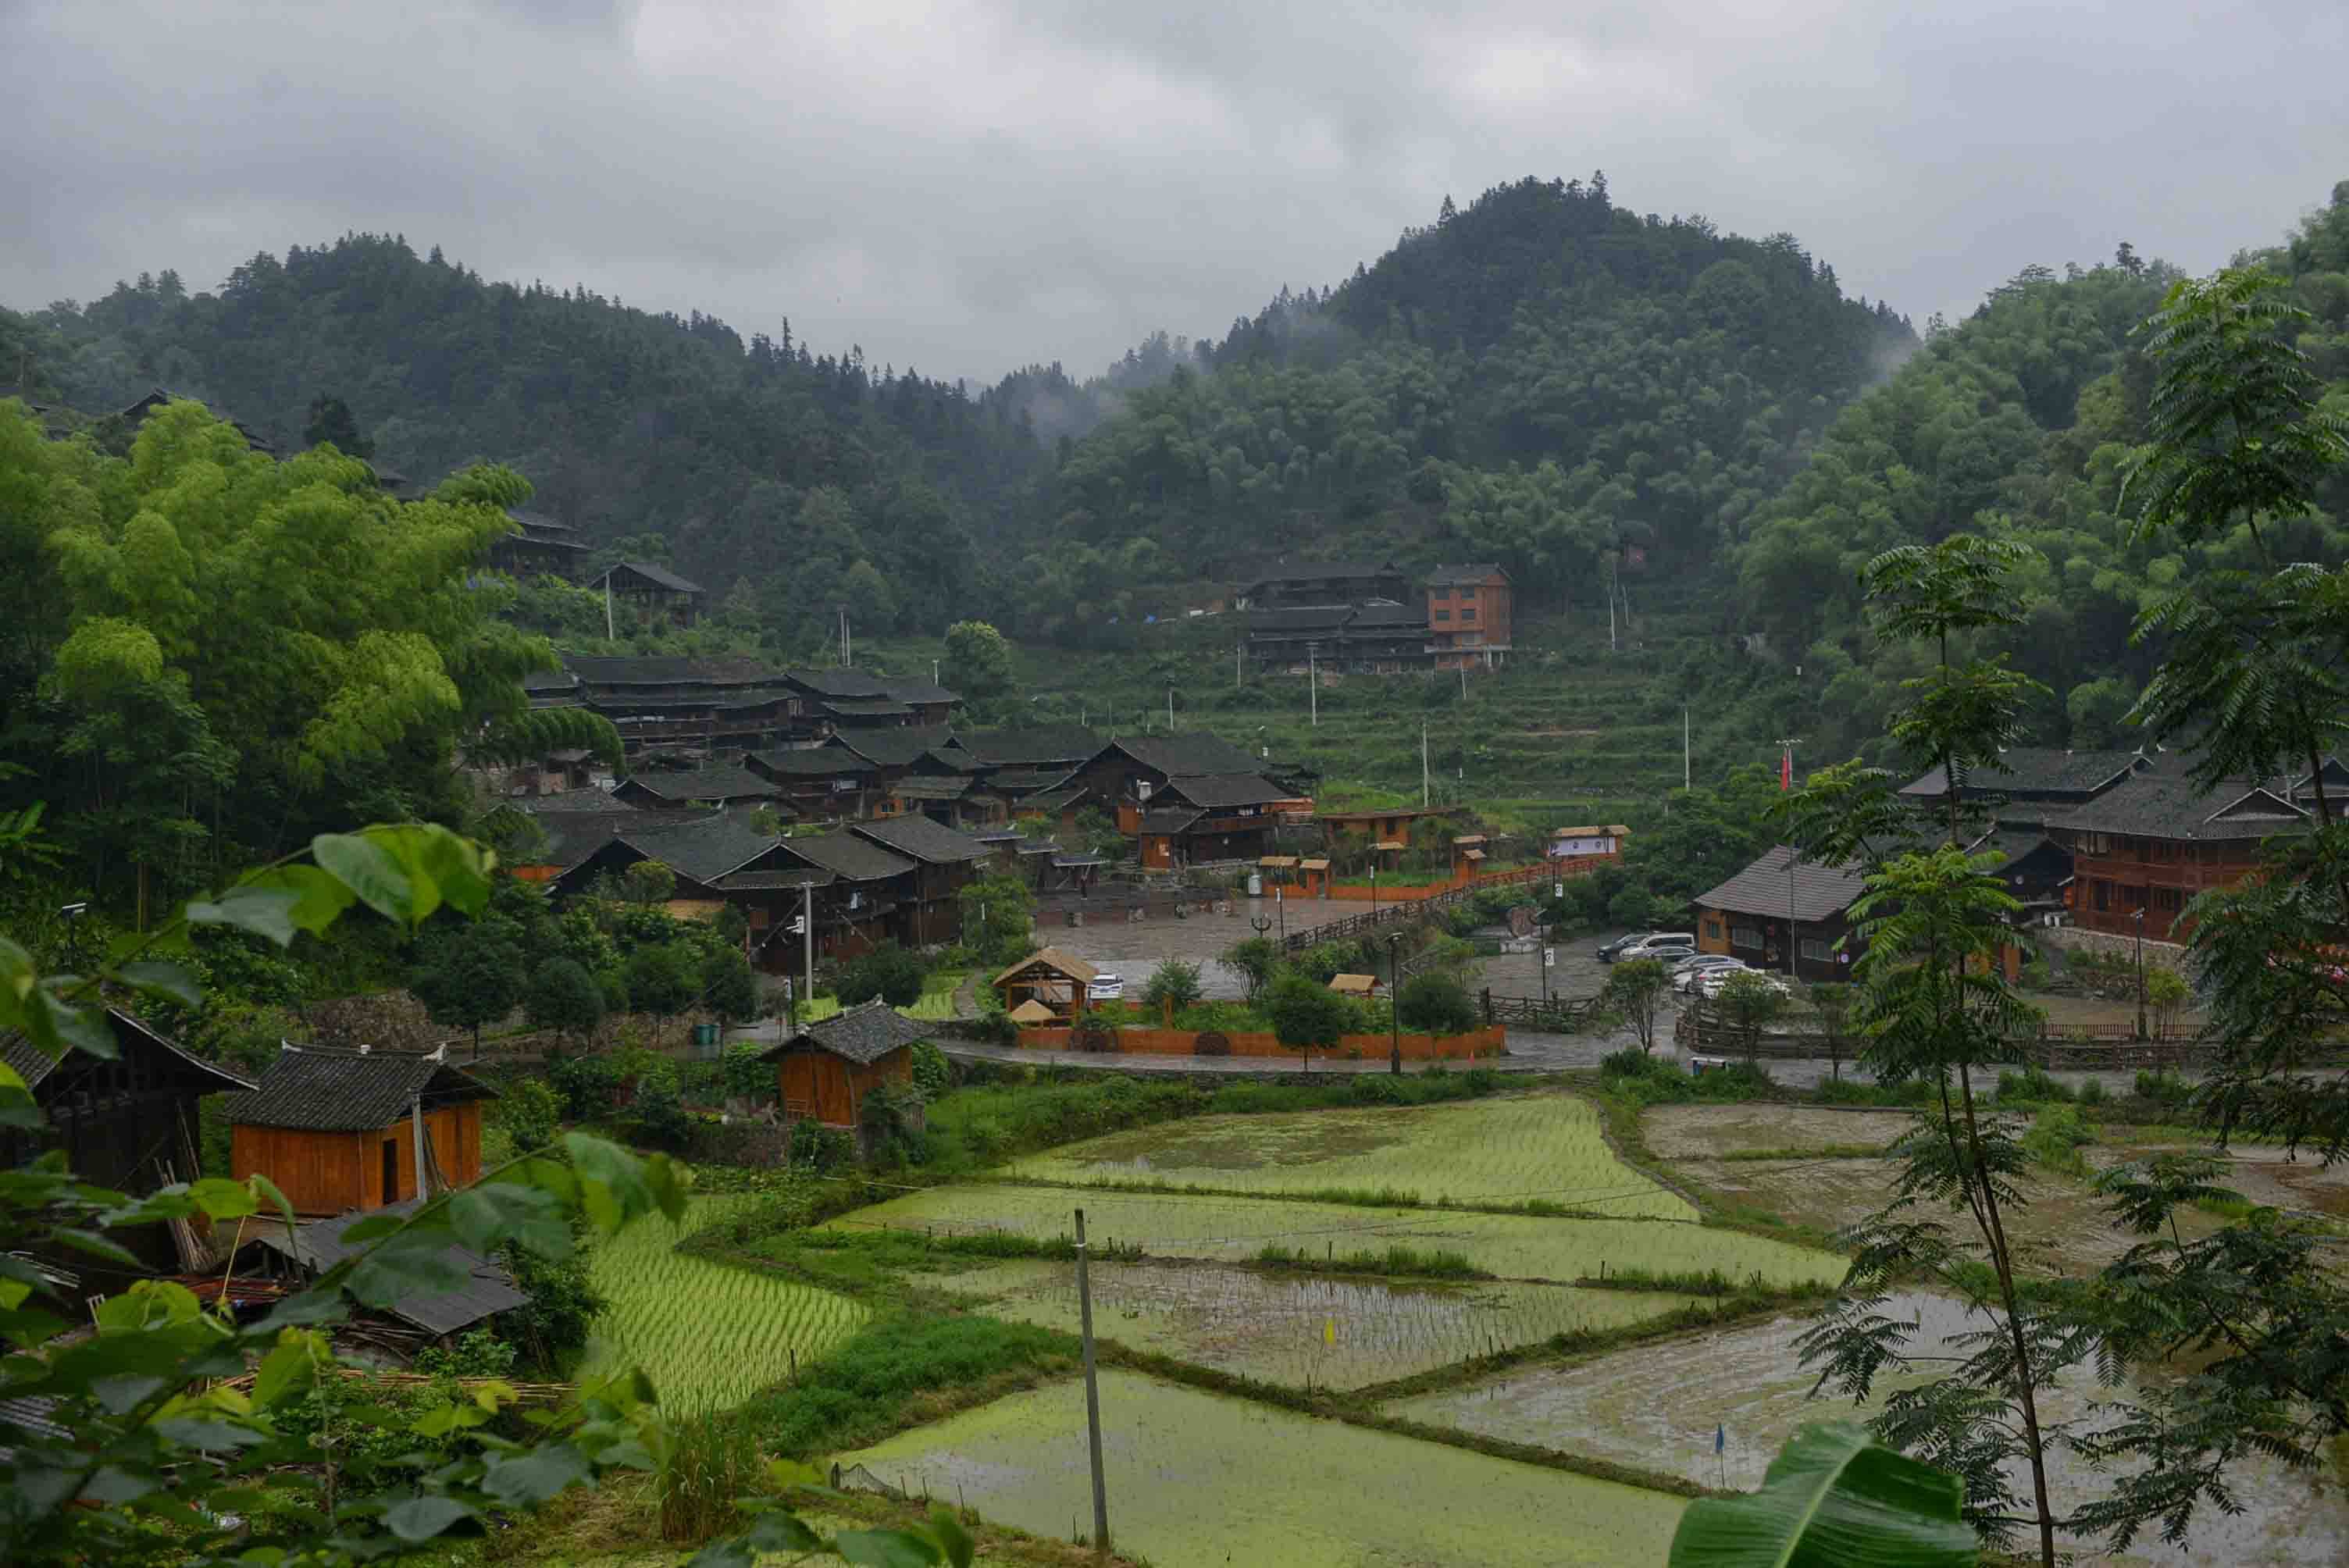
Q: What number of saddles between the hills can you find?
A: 2